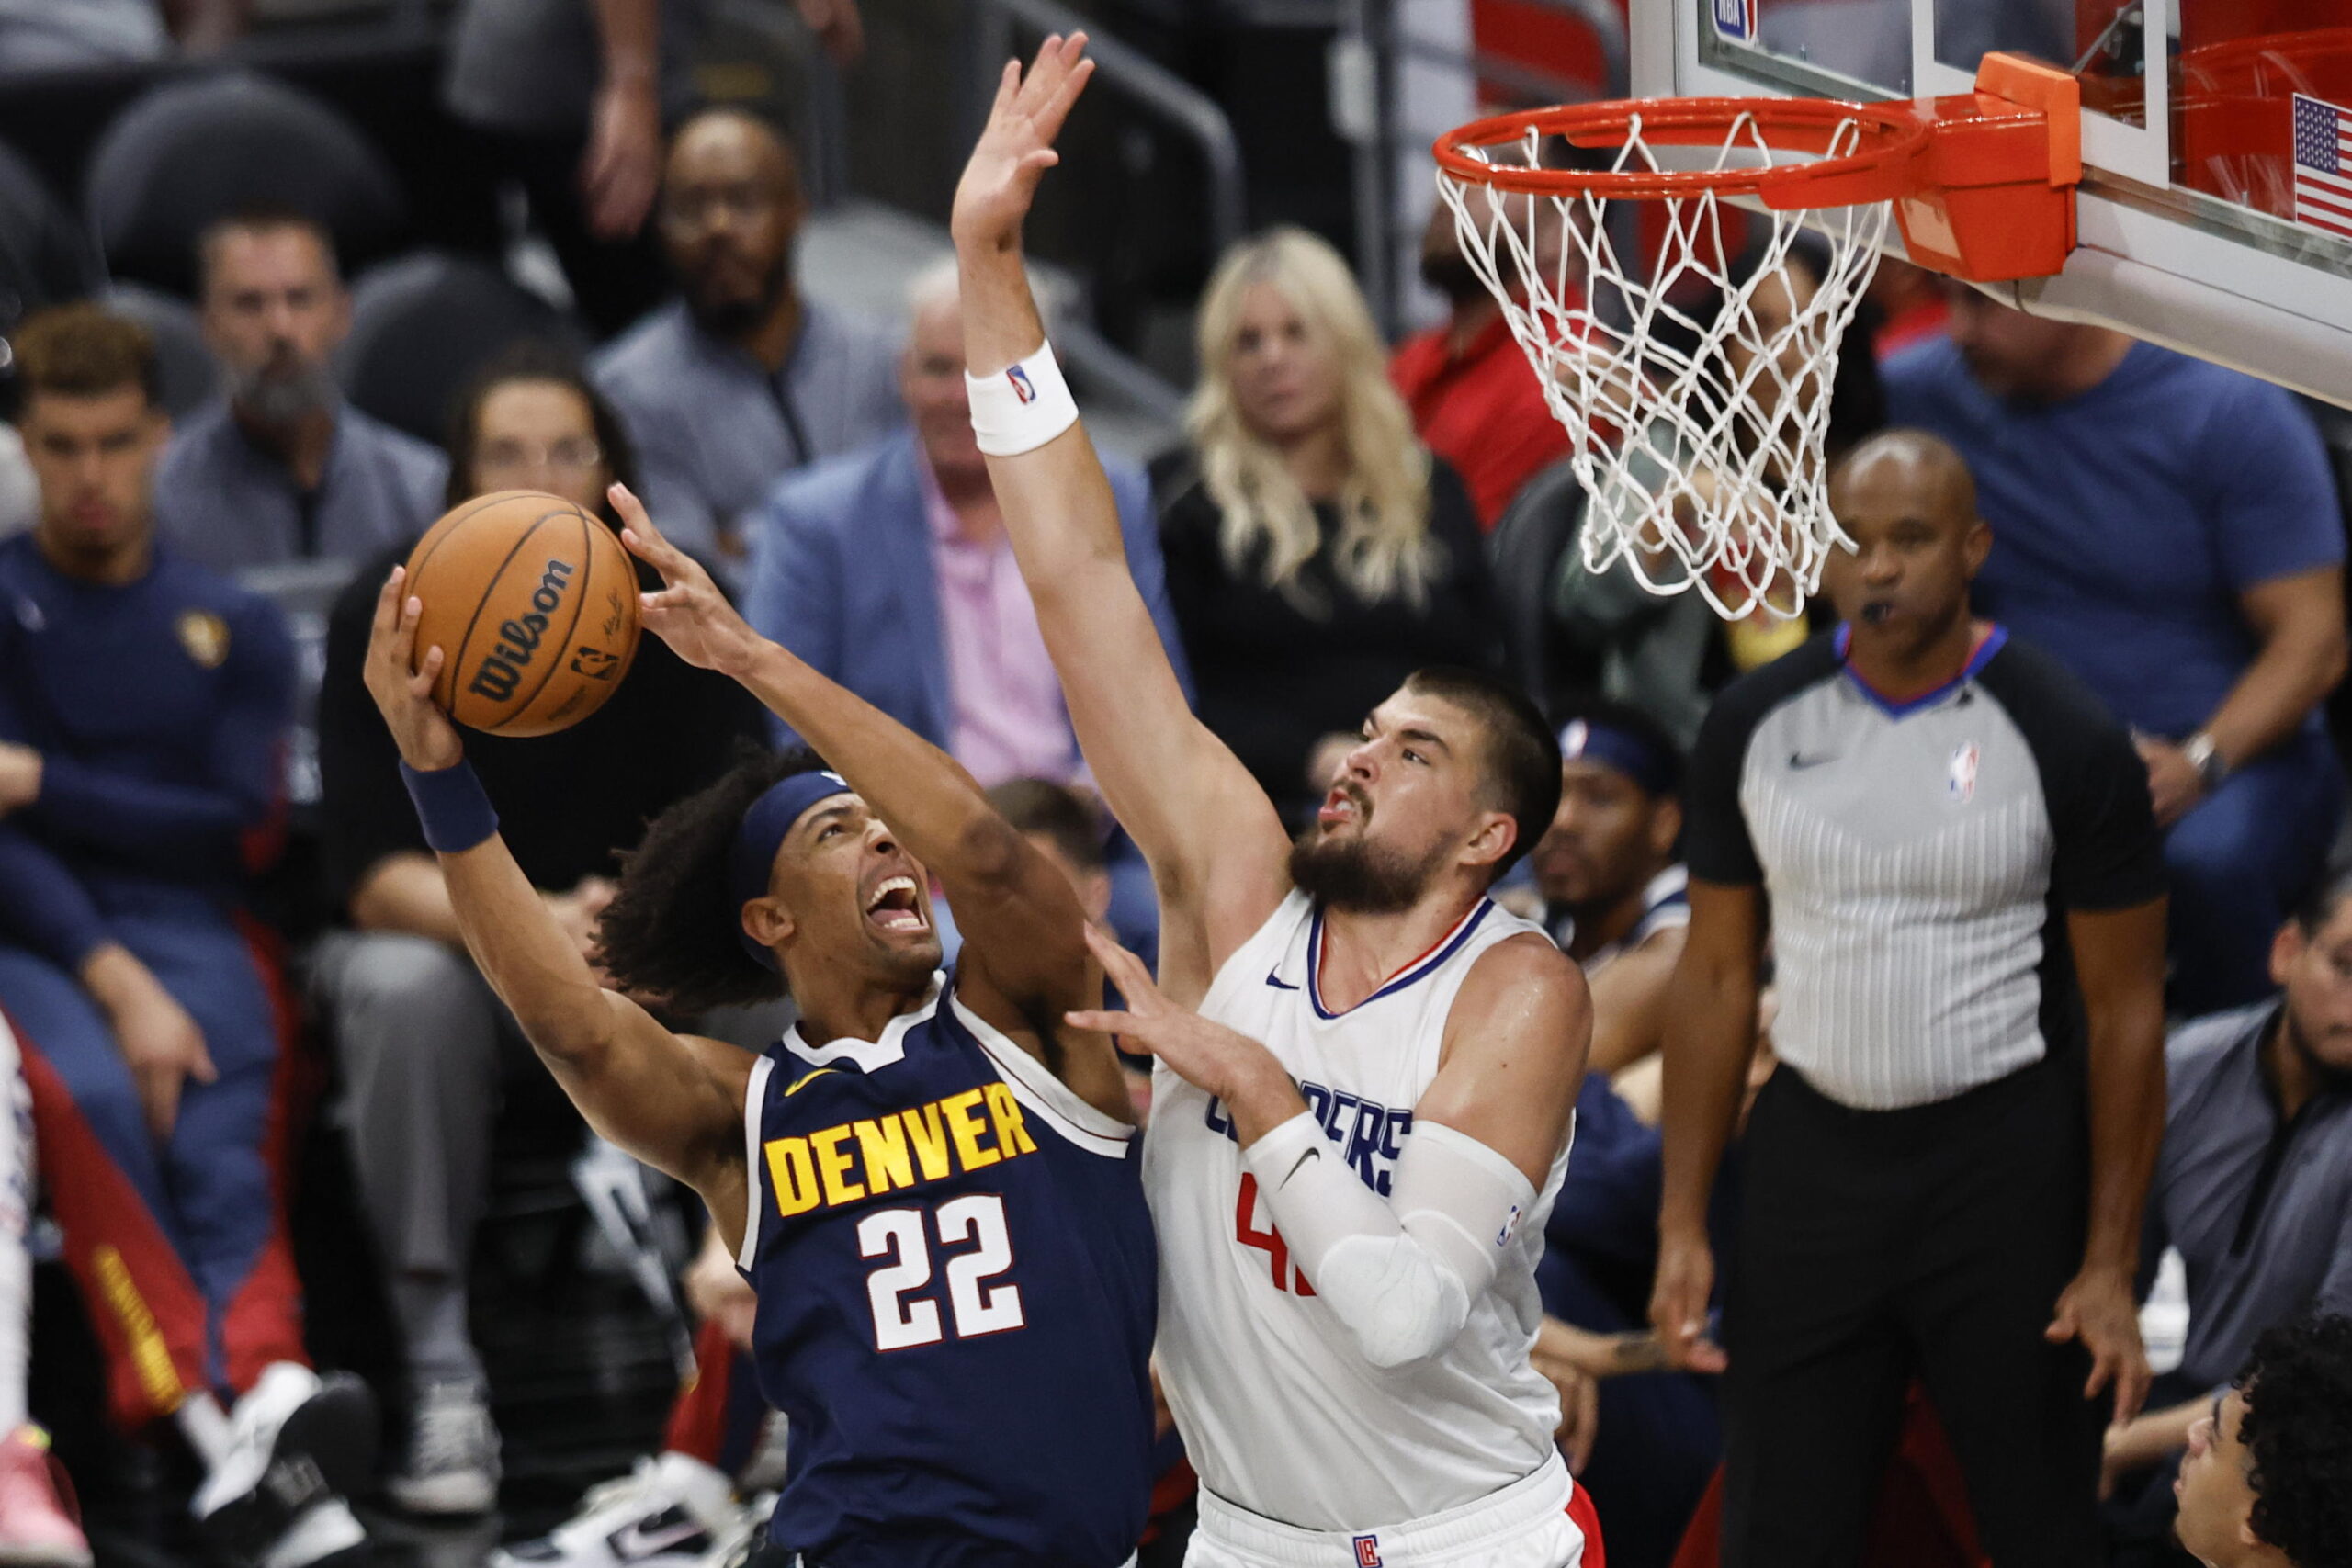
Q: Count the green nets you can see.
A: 0